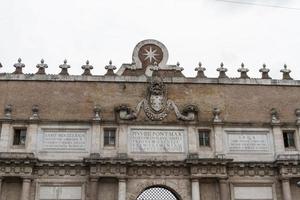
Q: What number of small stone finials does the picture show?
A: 11